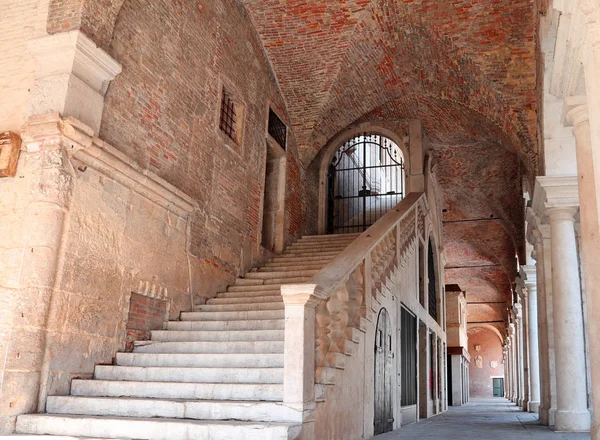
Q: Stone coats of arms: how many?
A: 3